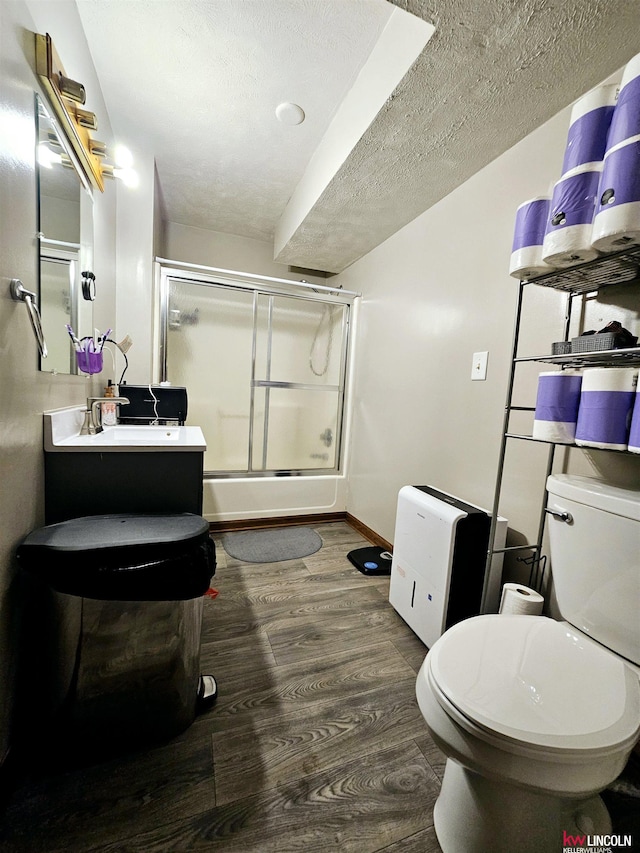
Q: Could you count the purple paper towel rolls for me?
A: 8